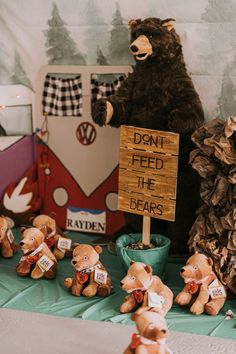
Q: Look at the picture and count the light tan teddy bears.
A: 7